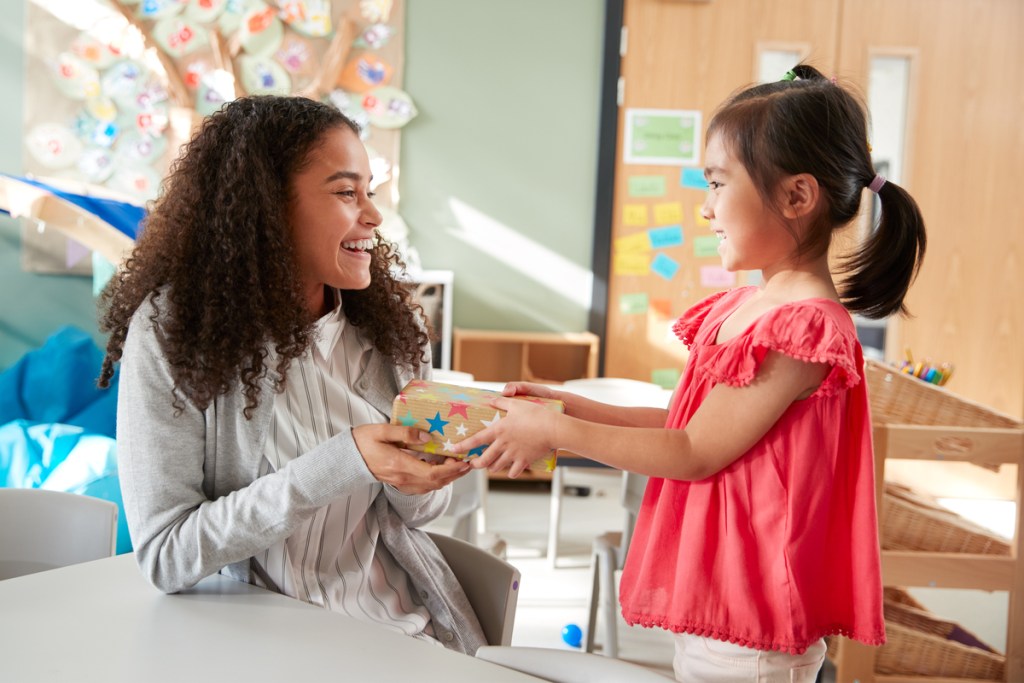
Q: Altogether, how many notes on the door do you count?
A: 14